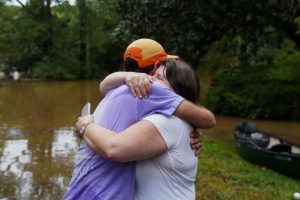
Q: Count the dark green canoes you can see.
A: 1